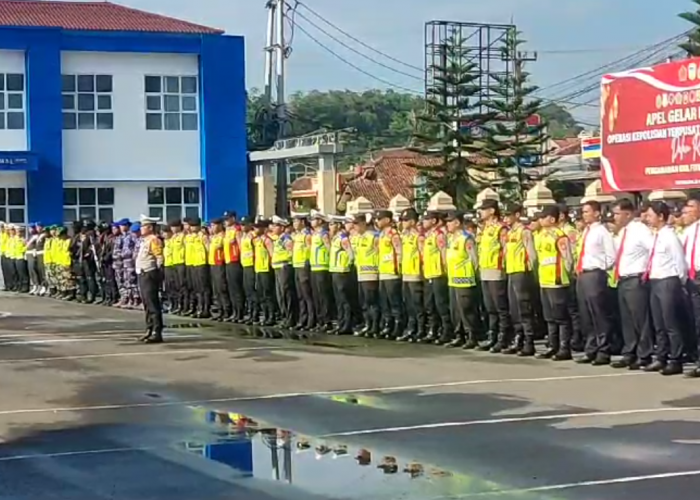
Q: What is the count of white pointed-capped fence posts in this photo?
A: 7